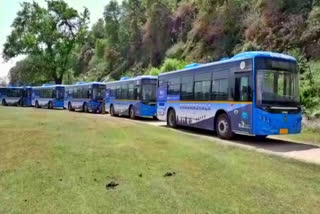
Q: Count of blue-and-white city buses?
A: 5